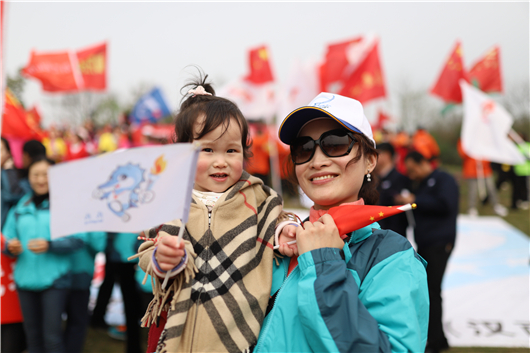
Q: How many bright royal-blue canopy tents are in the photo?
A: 0